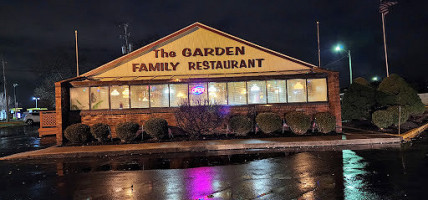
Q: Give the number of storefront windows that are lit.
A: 13